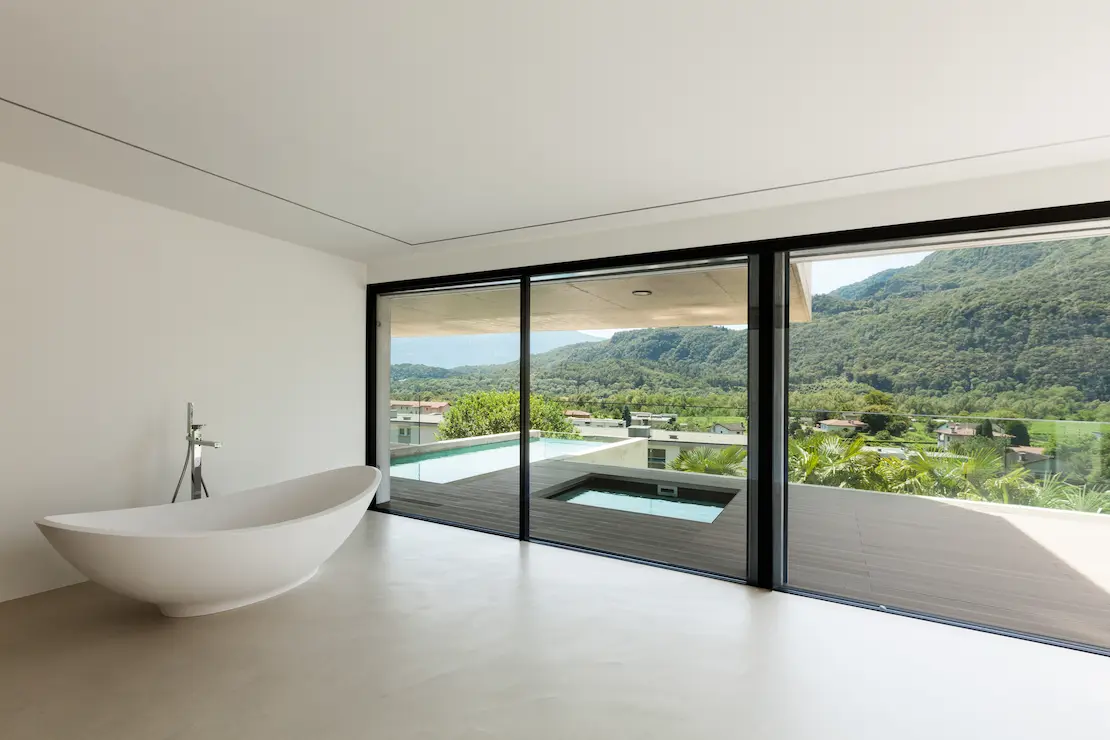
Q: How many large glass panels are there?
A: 3